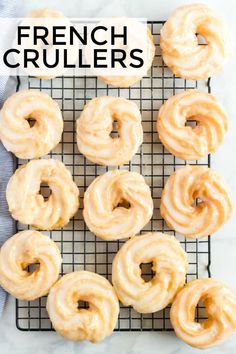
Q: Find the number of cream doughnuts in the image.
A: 13